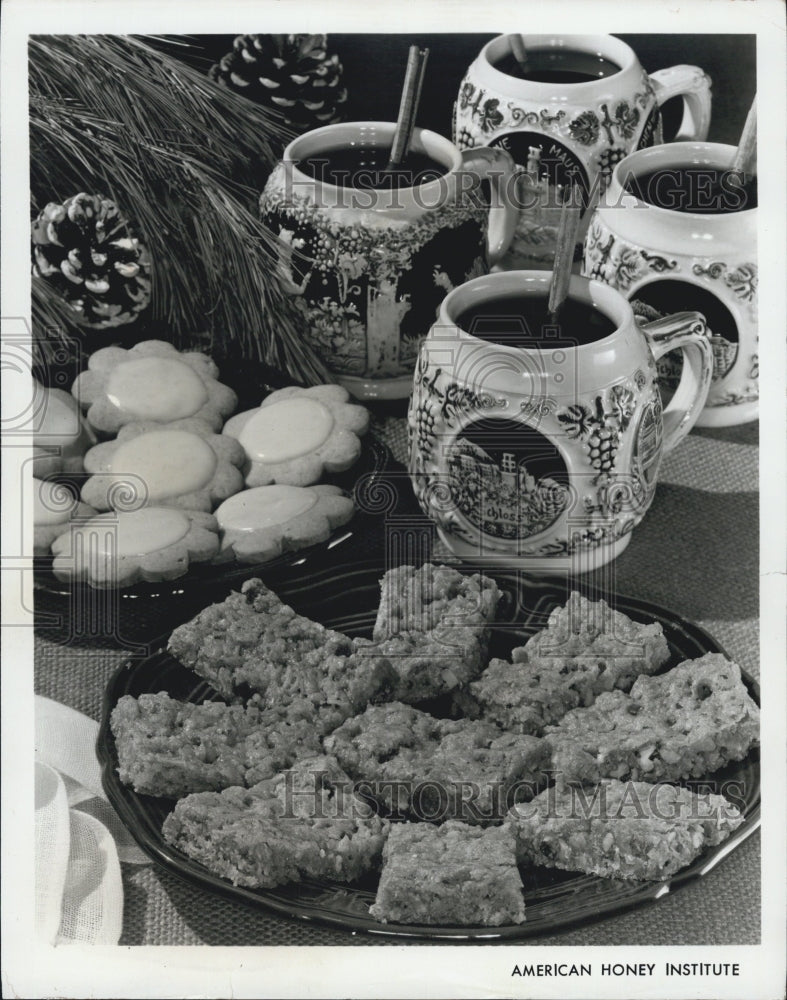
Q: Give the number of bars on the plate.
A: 9